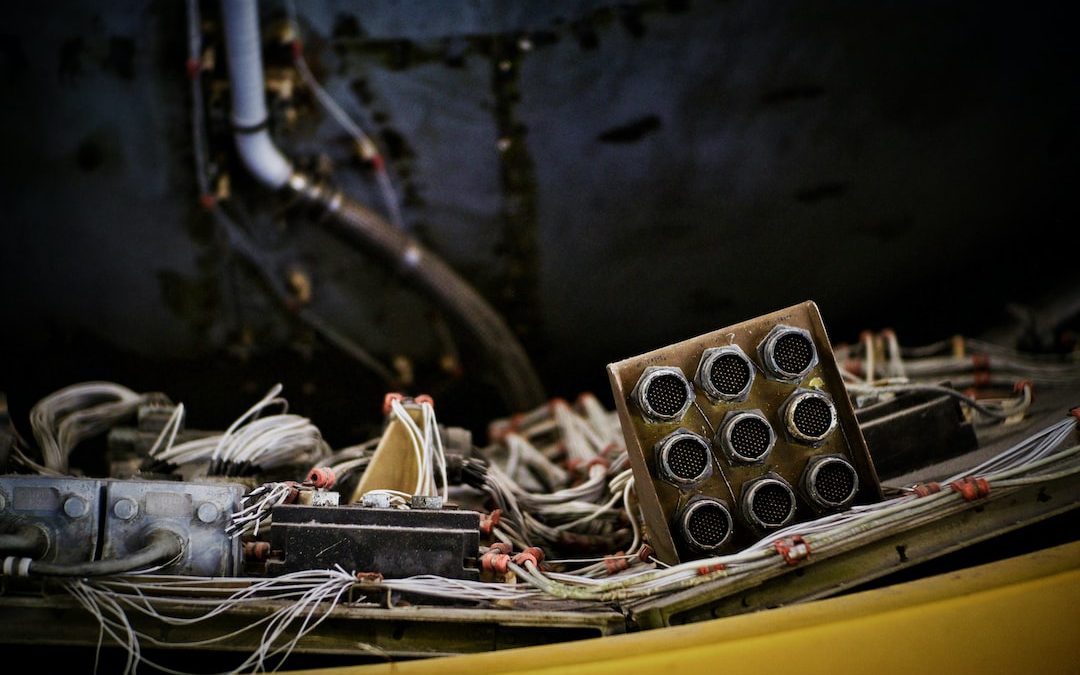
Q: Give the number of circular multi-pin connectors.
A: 9